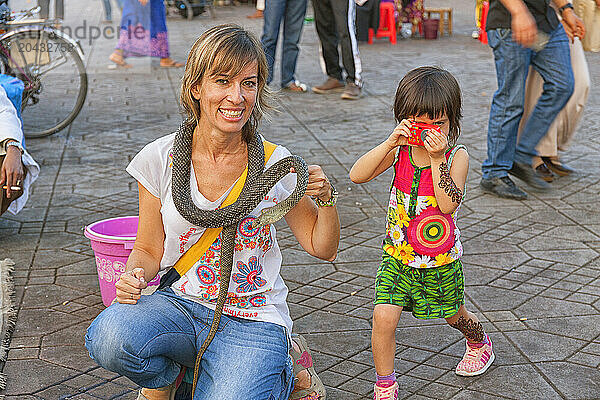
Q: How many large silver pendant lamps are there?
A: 0